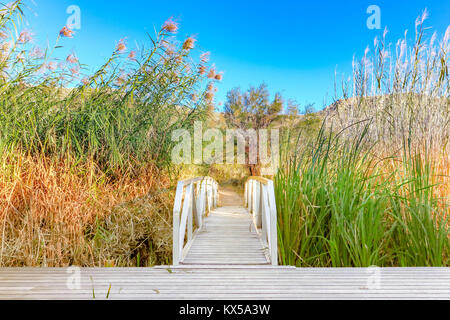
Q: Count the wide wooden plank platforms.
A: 1